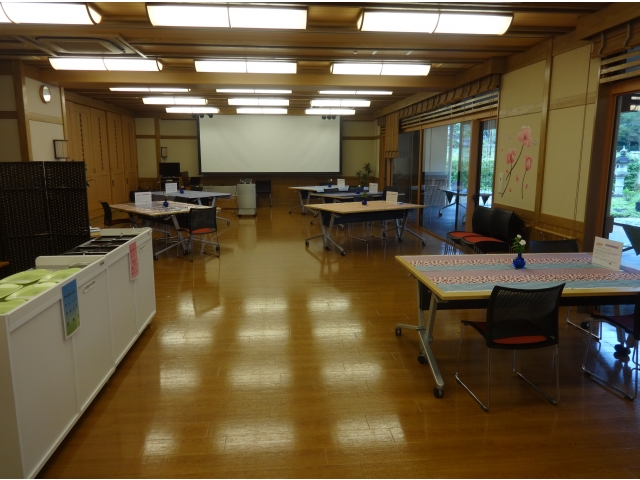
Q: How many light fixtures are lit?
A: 15